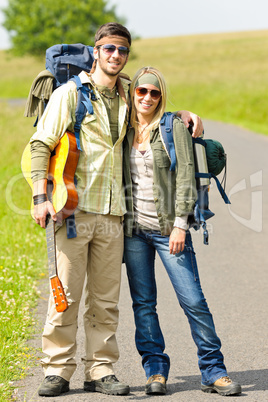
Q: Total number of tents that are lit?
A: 0